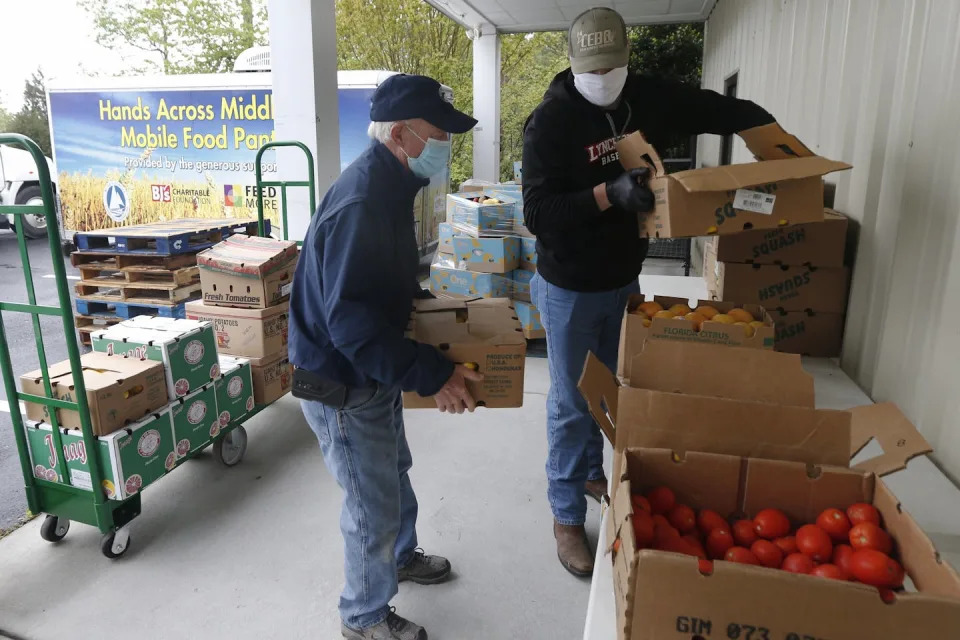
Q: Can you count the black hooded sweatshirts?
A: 1